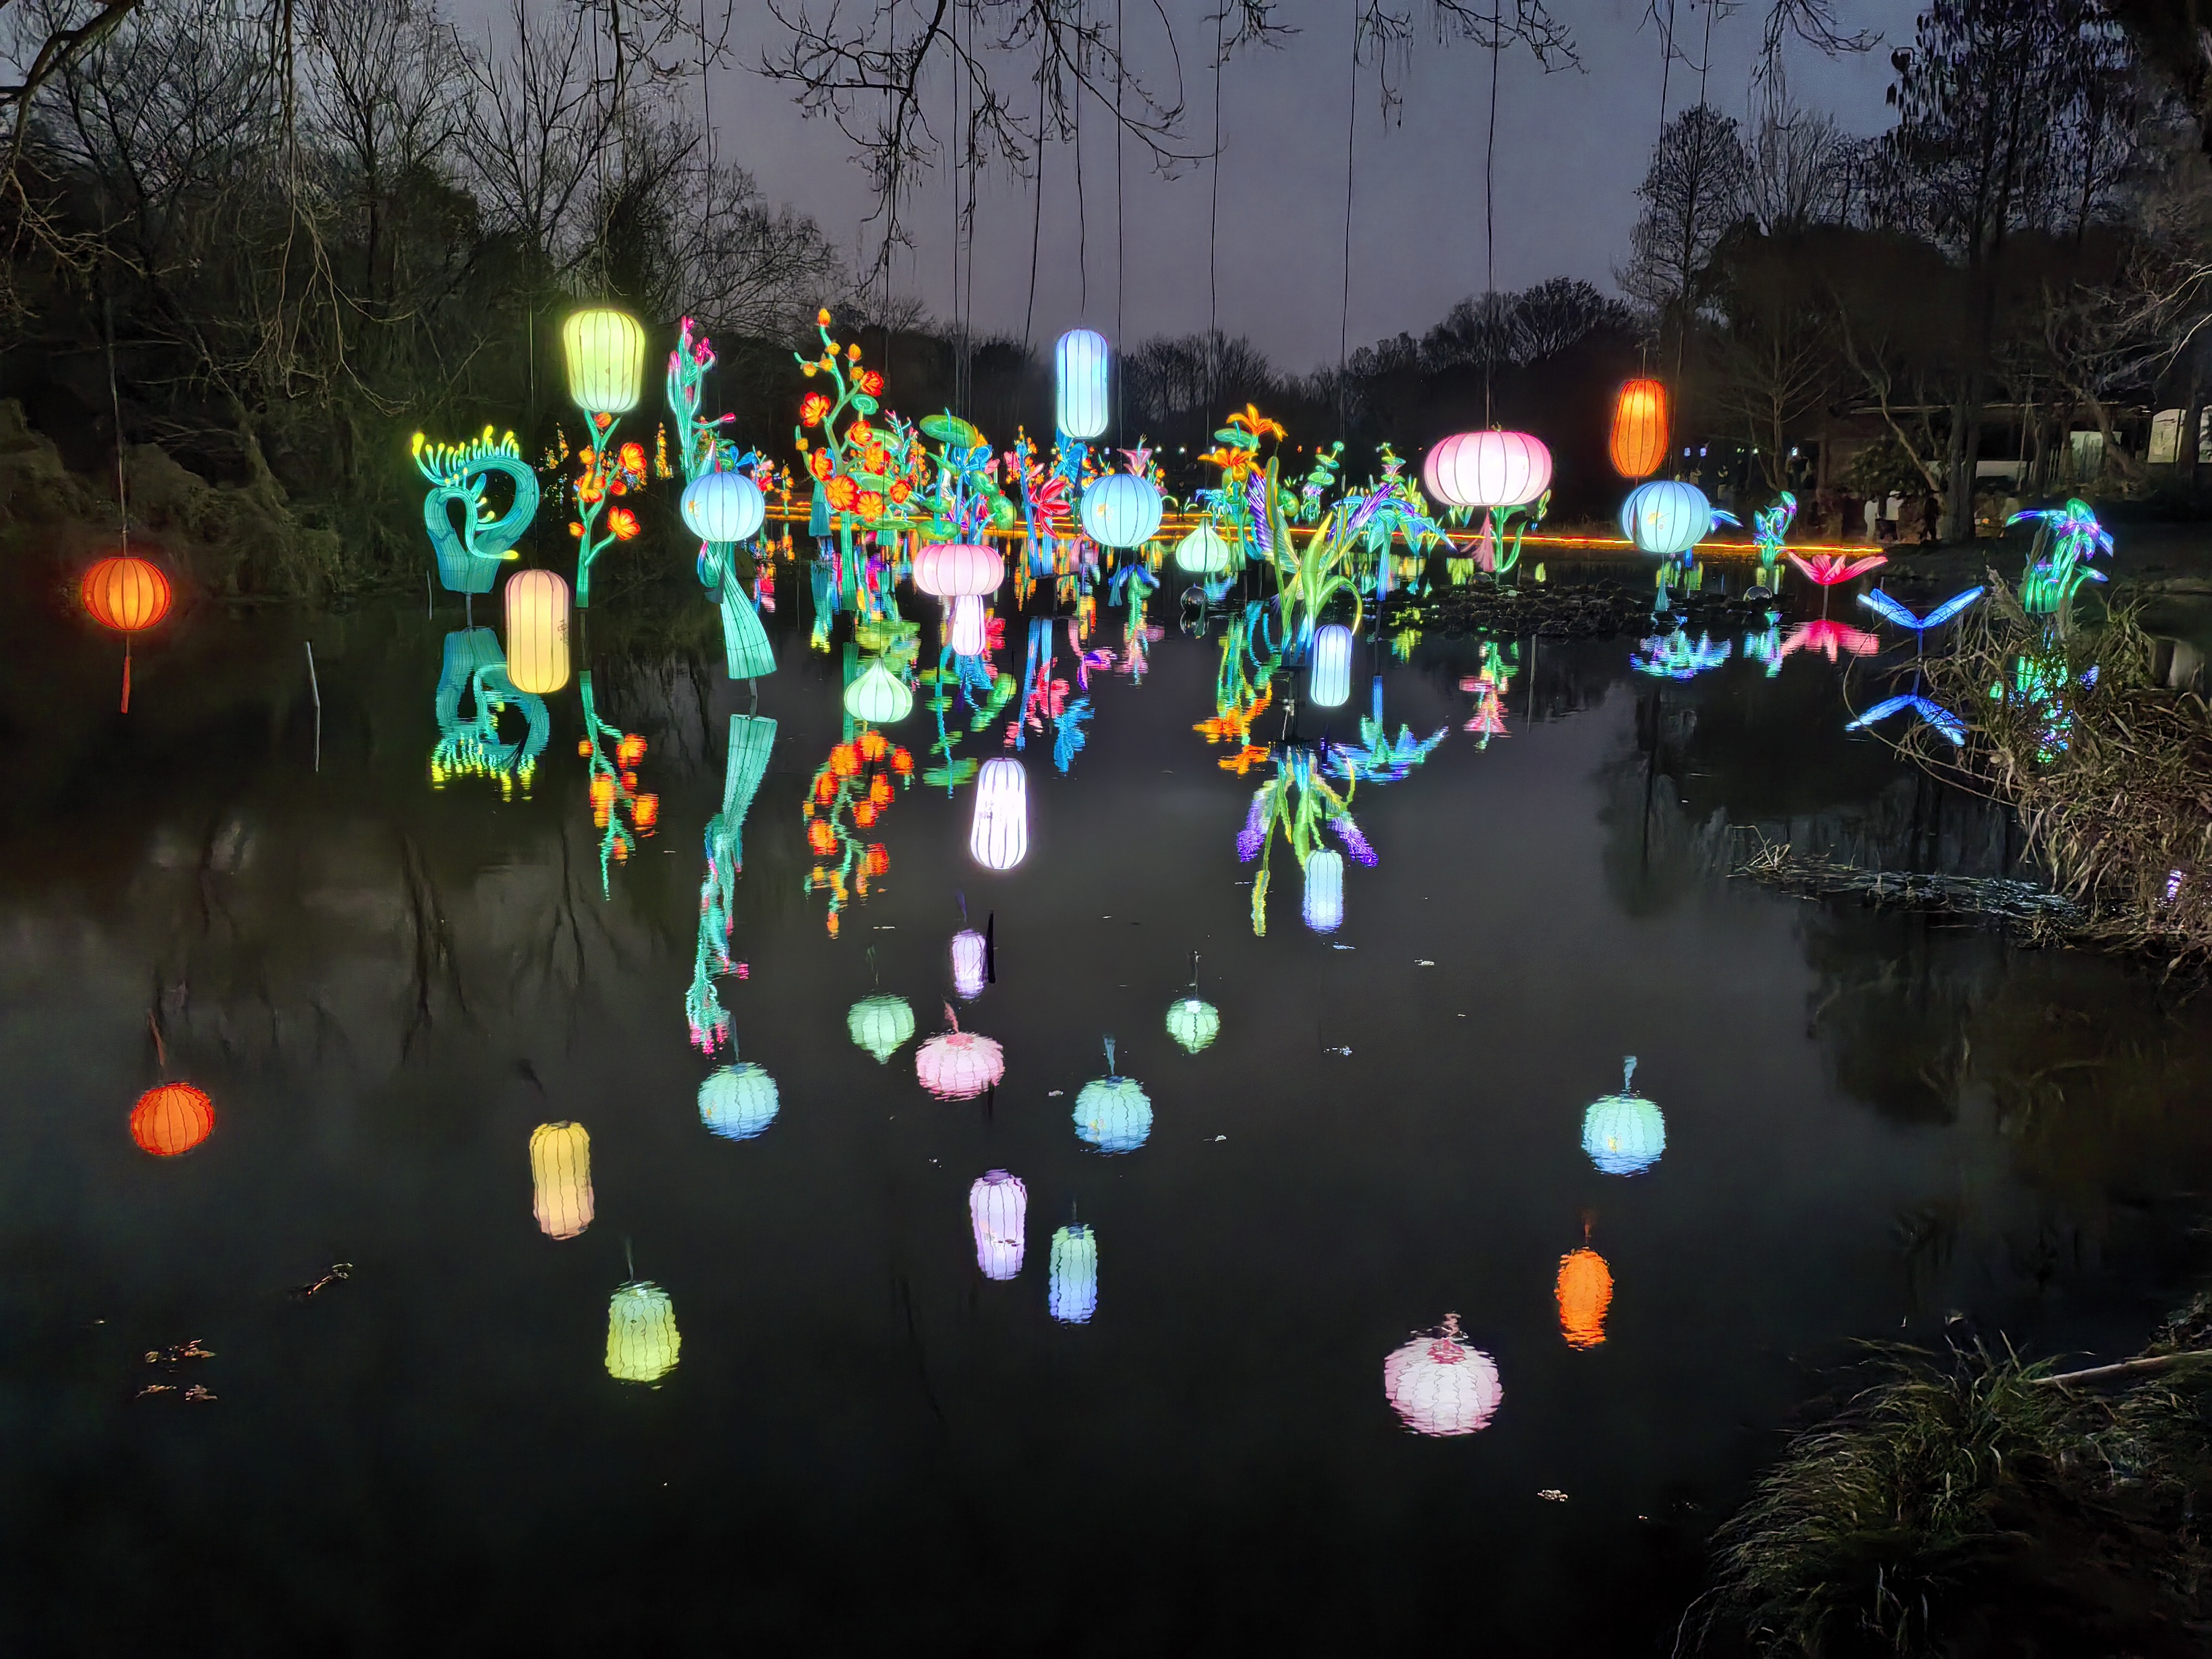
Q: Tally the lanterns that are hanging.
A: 15